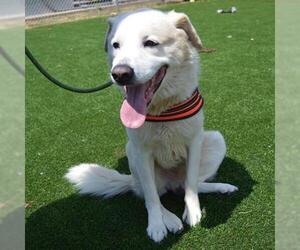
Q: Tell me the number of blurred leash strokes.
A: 1